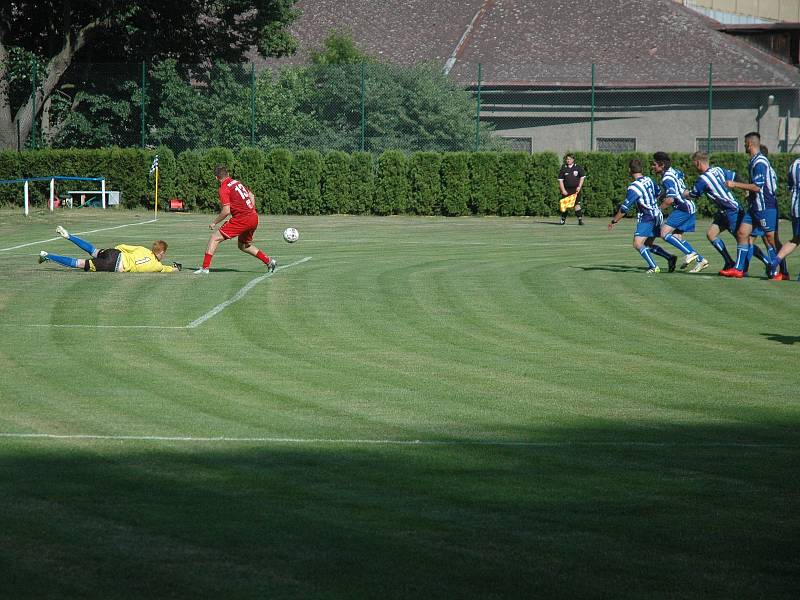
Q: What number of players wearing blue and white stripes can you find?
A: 6